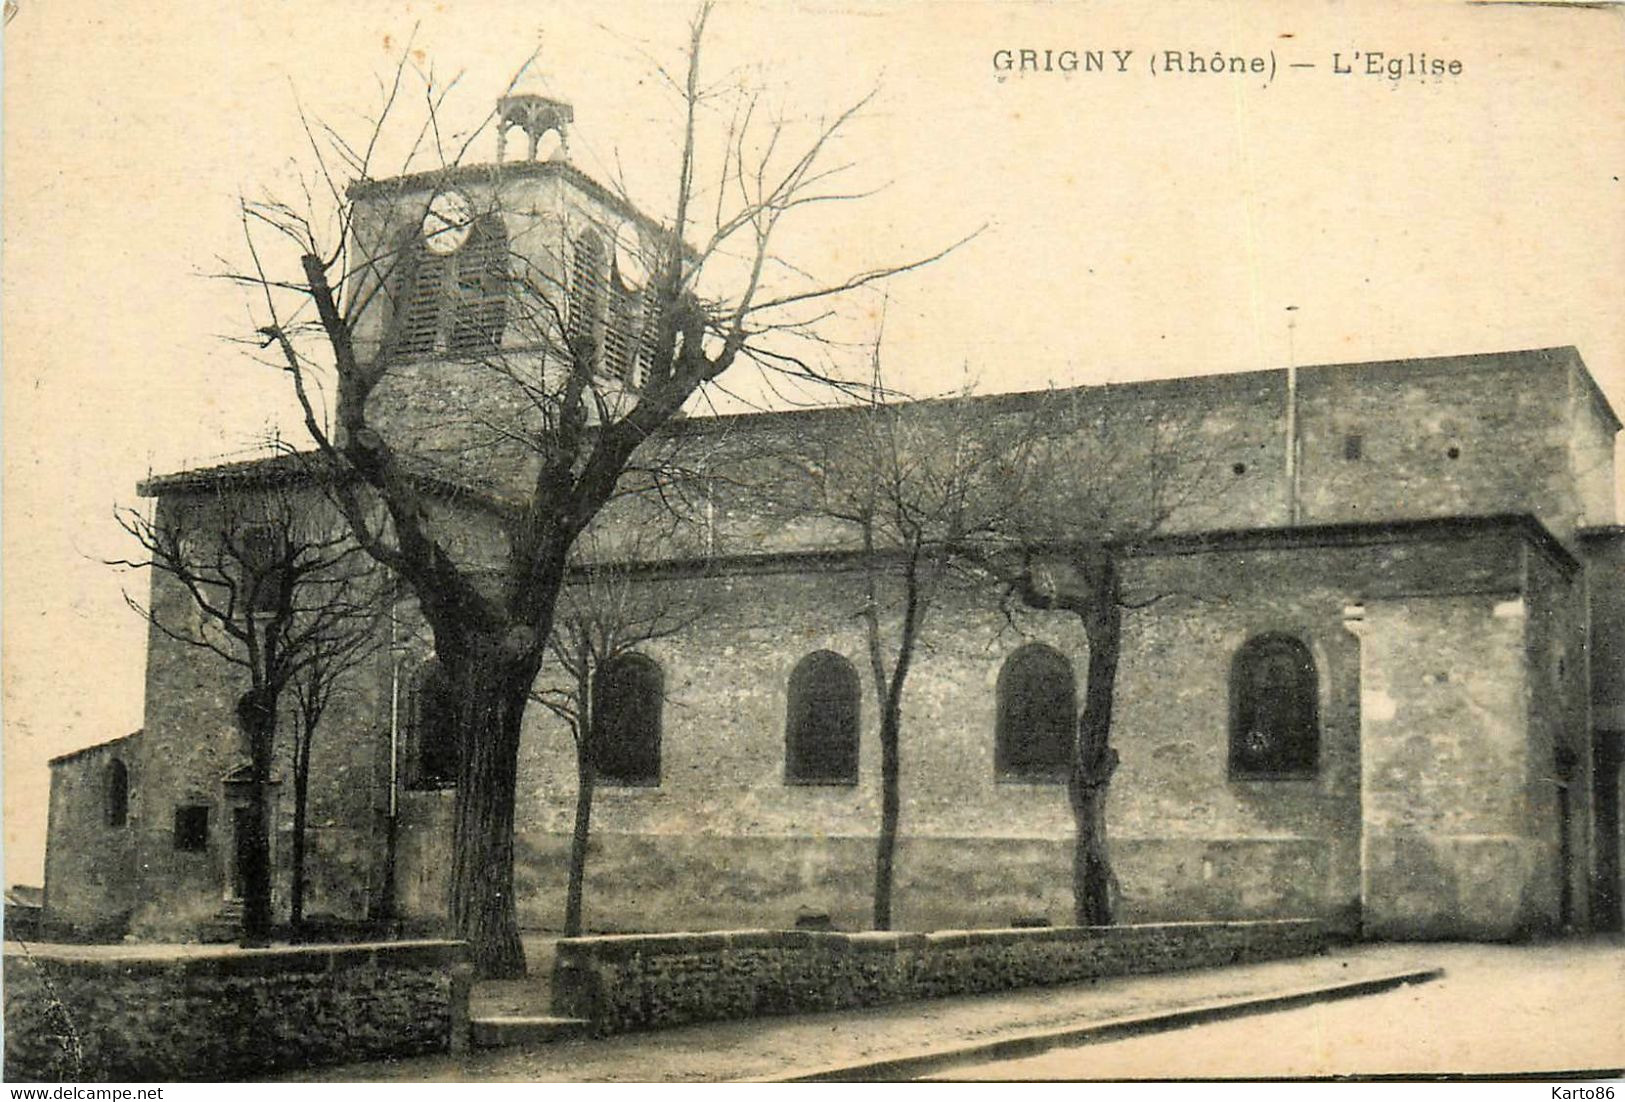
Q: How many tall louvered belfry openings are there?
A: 5